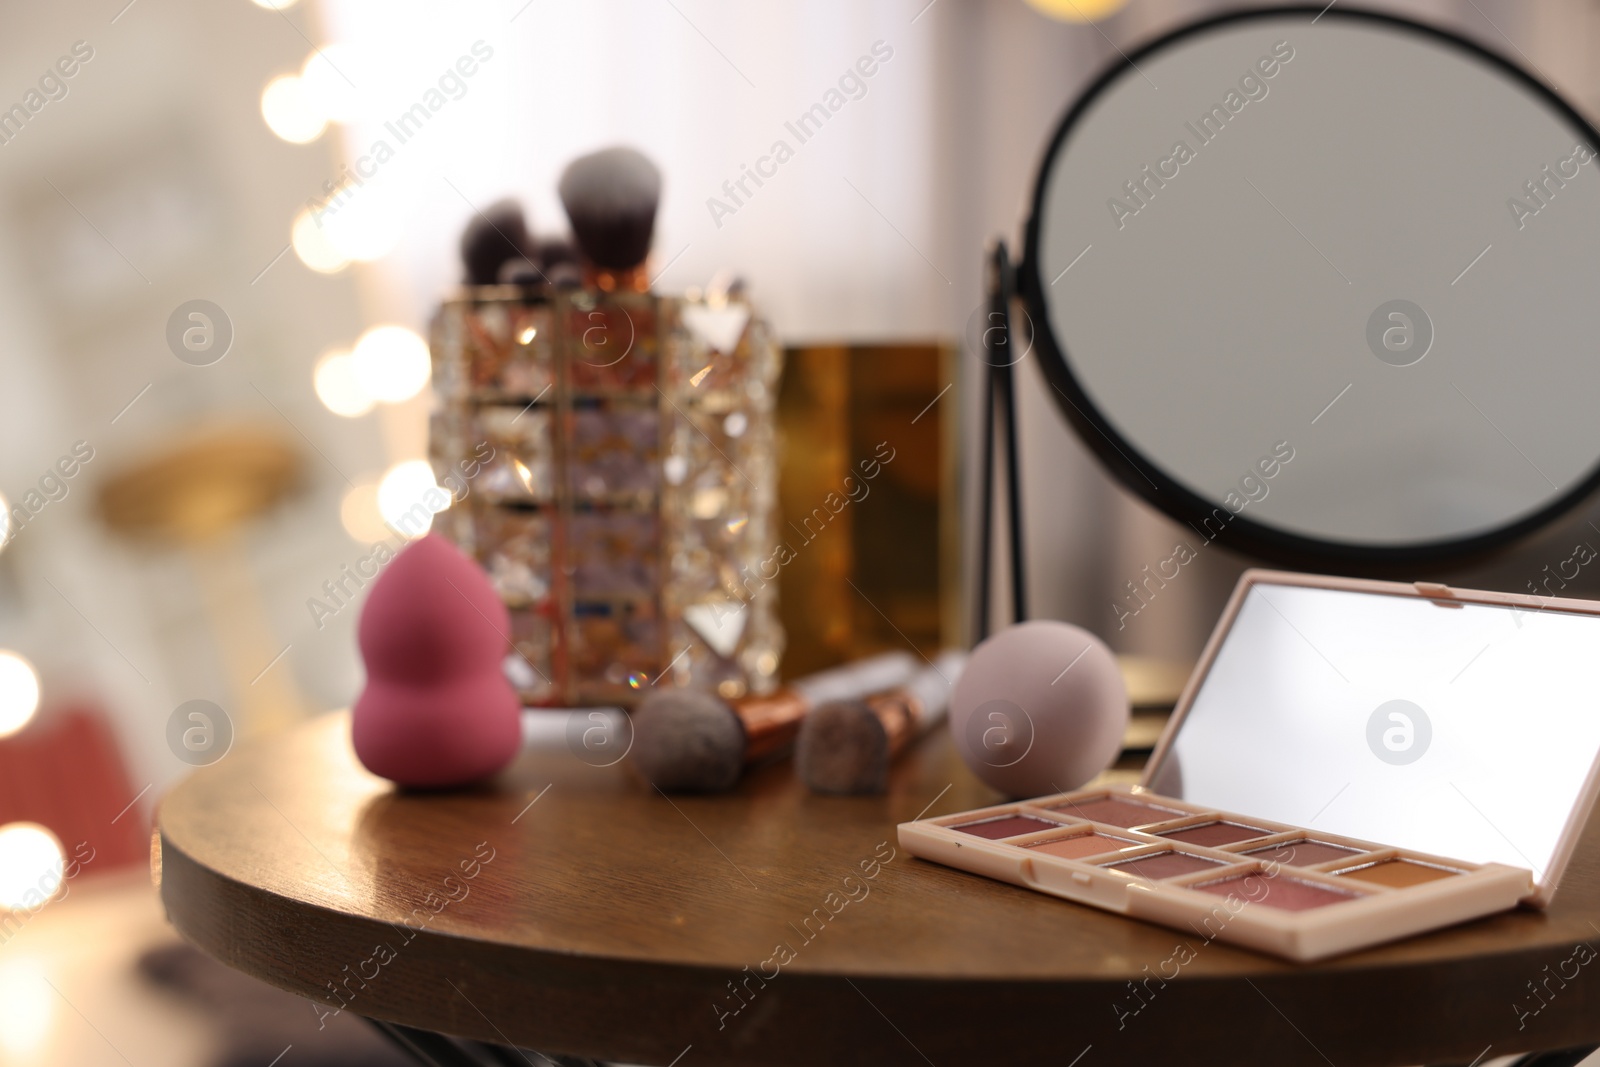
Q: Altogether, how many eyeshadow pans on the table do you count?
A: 8